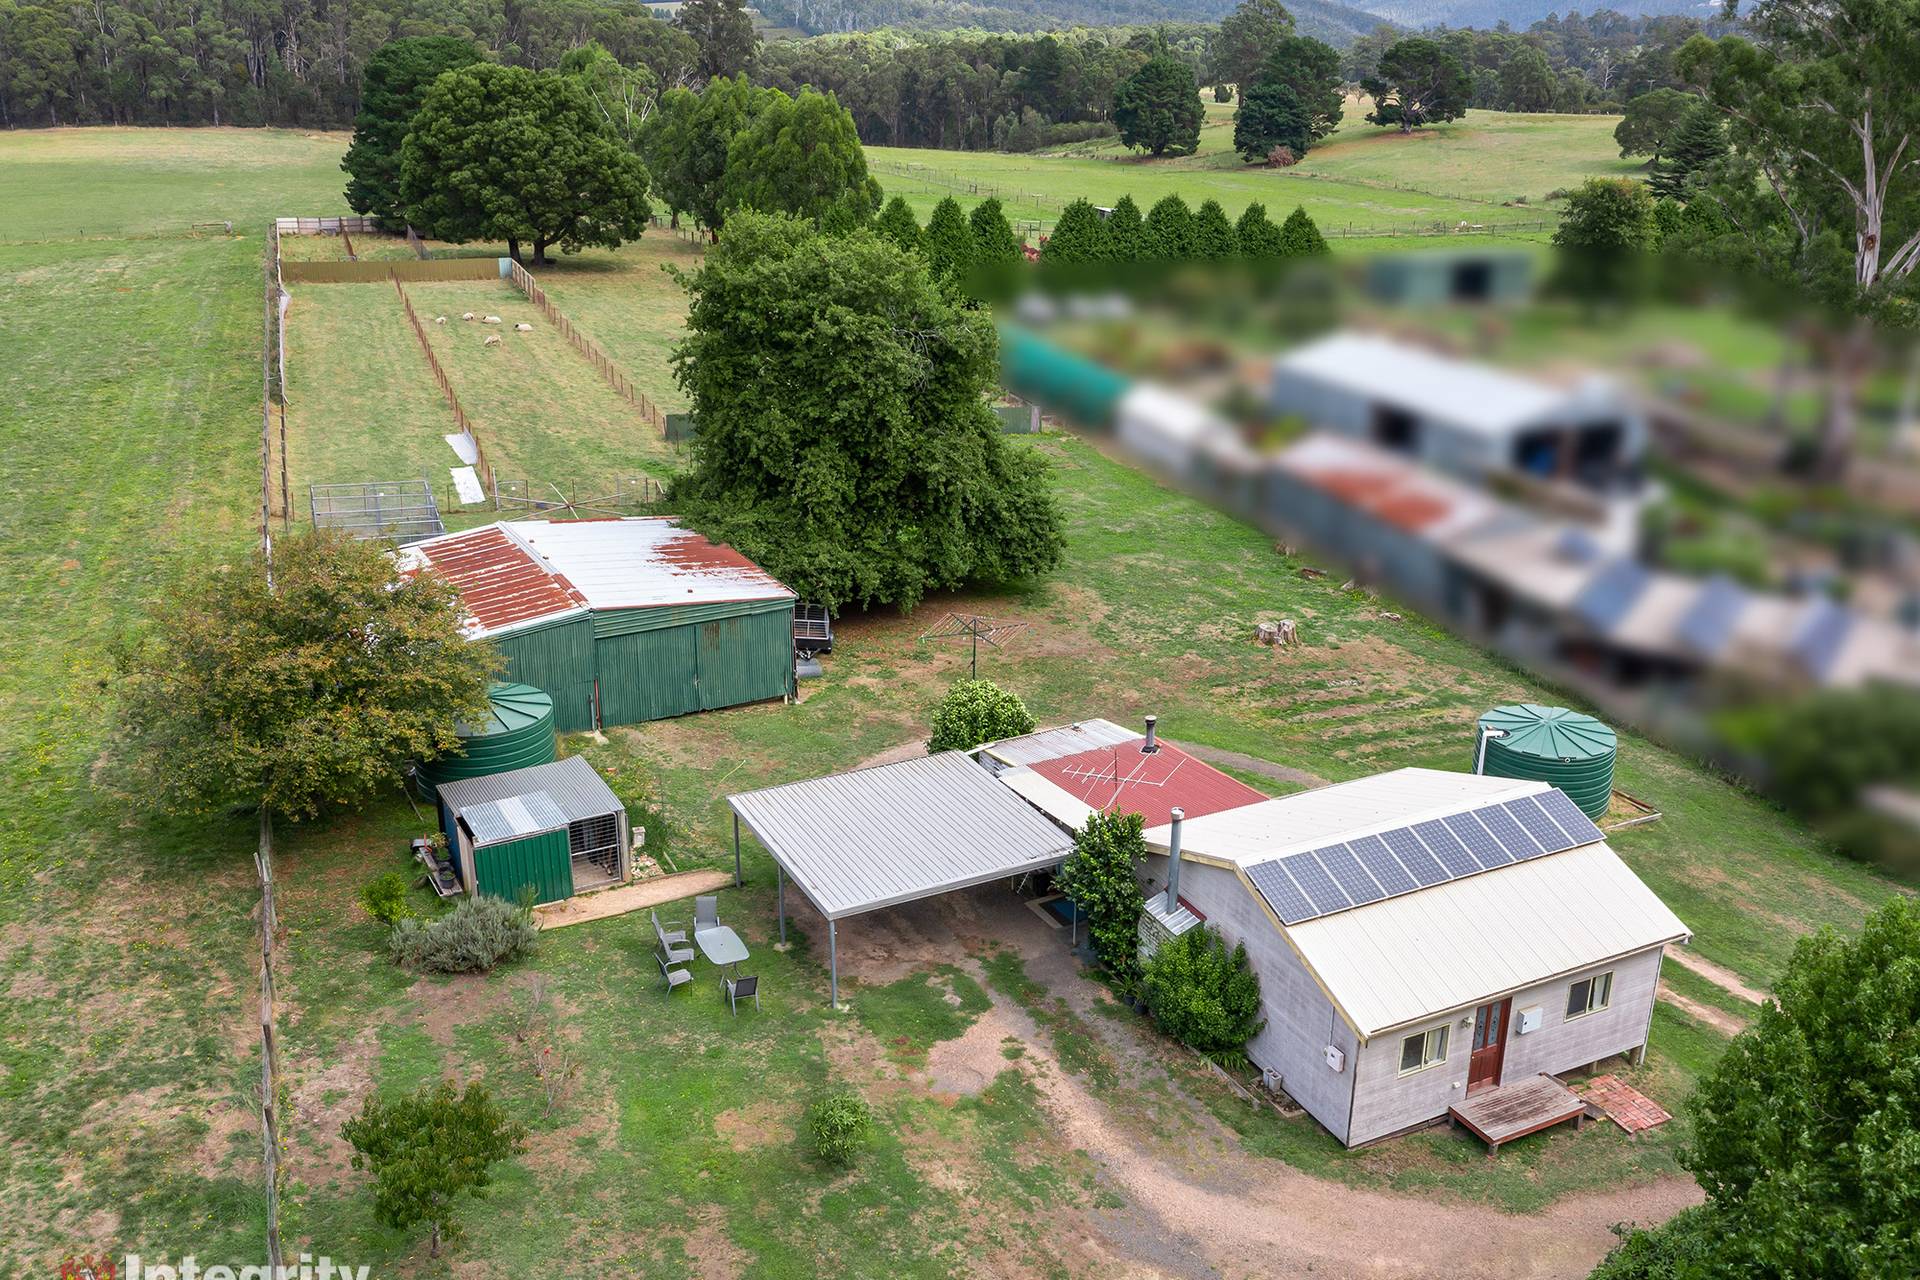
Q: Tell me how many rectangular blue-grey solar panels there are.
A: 10